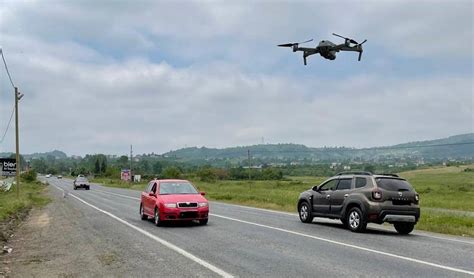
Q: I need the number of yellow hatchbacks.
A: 0